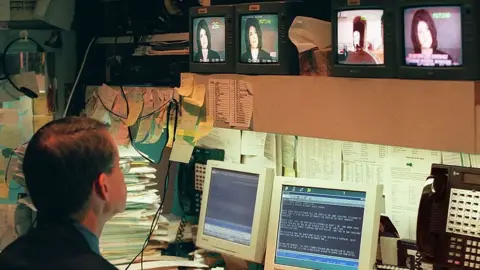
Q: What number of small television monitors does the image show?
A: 4